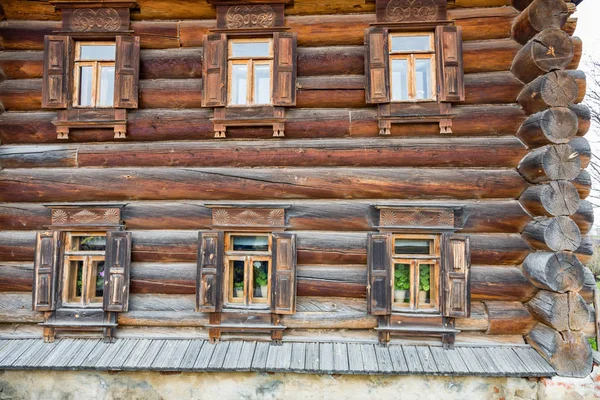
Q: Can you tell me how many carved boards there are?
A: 6